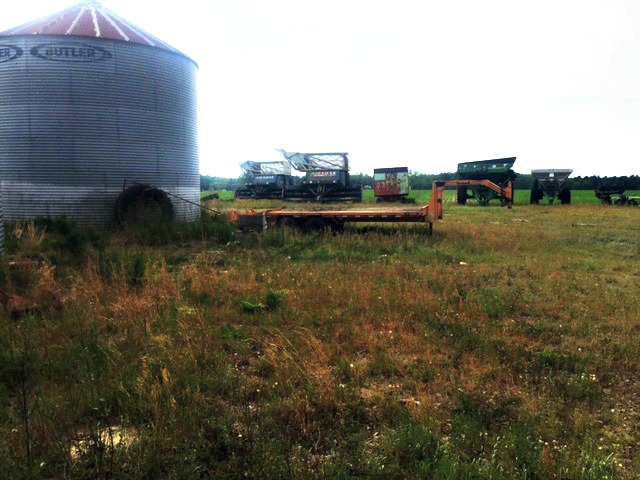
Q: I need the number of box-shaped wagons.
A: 1